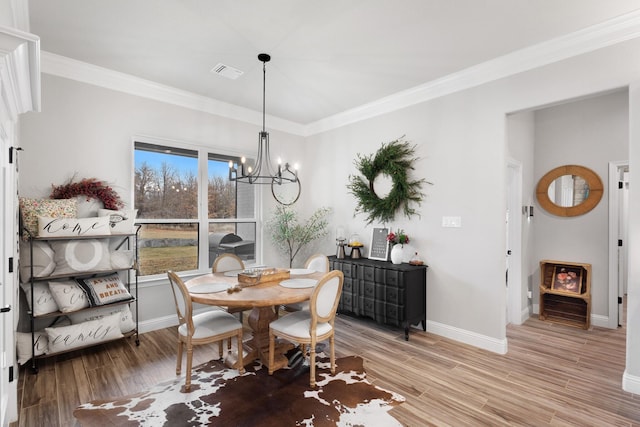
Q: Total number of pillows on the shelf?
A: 12